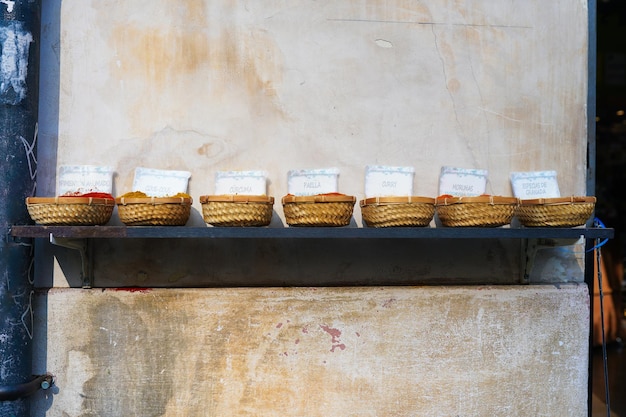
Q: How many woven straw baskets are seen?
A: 7